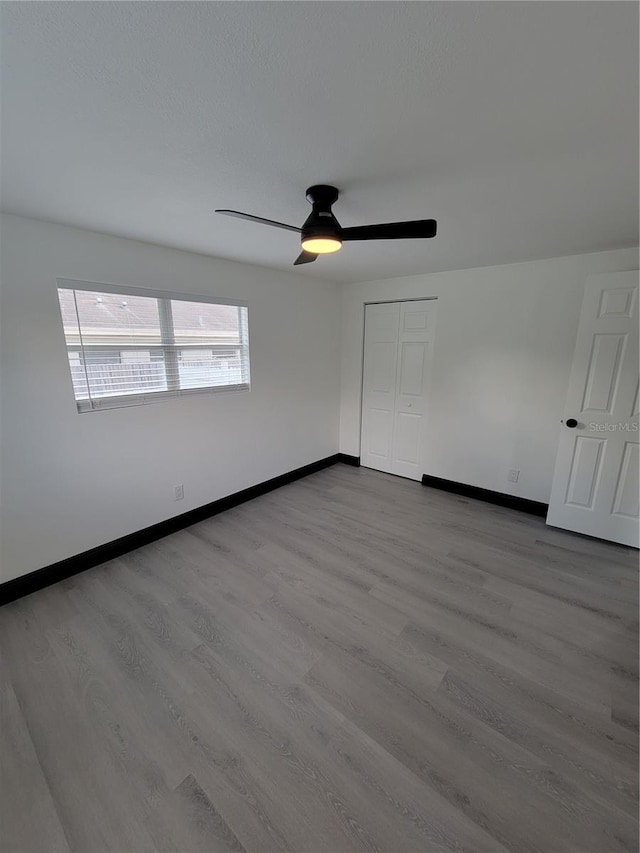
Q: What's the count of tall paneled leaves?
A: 3